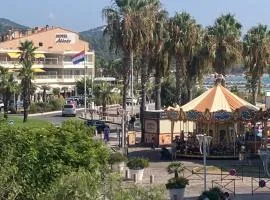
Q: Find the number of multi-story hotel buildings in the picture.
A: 1